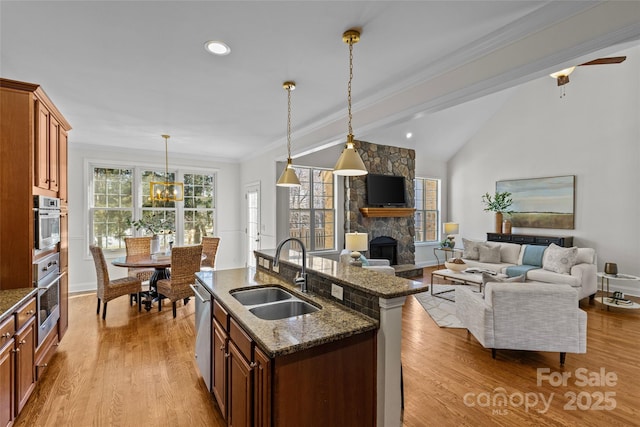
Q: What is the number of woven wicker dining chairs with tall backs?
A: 4